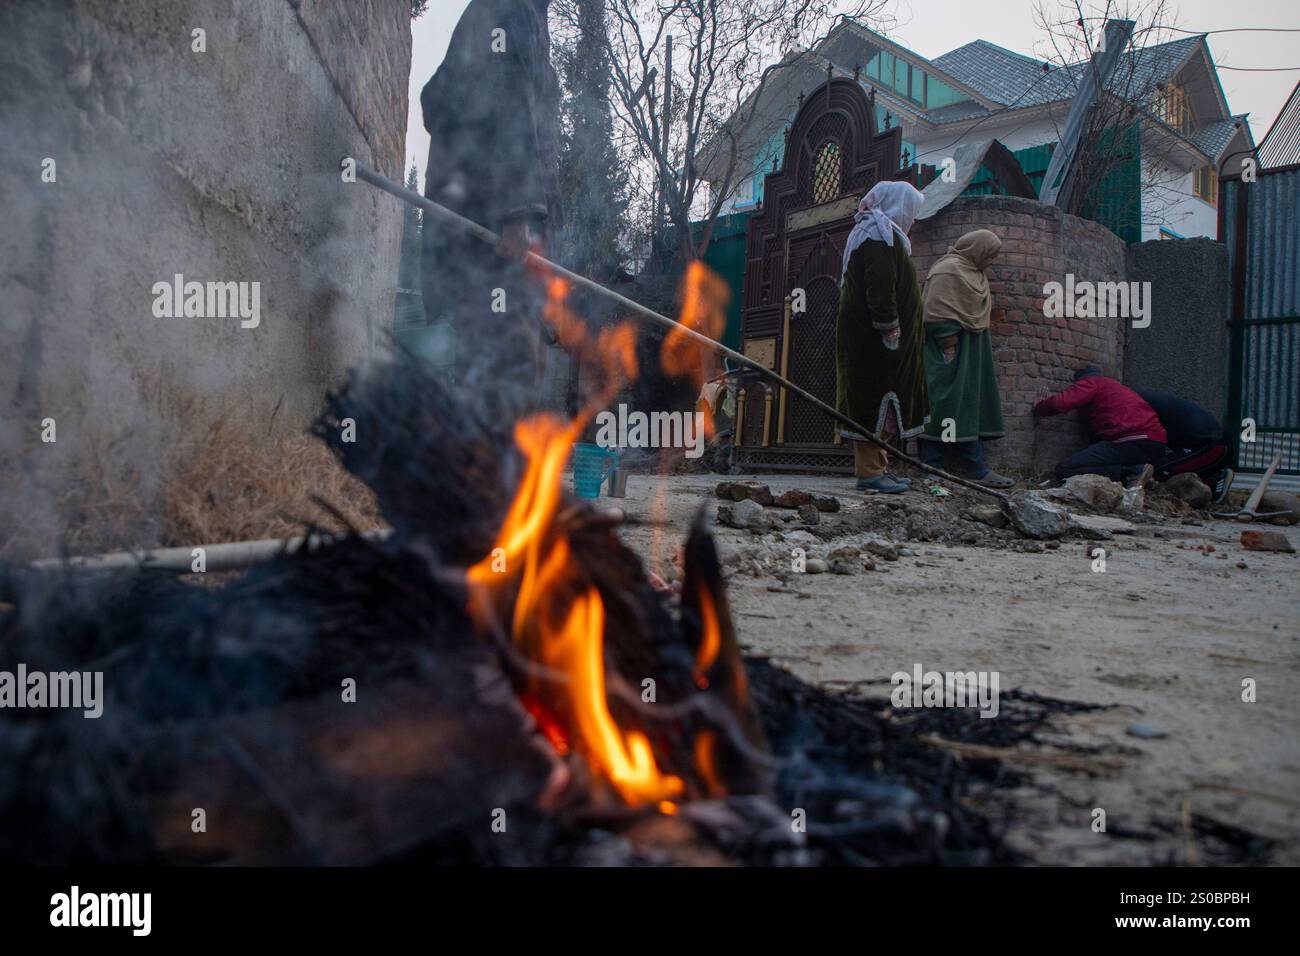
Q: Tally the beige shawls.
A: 1